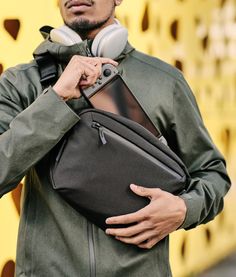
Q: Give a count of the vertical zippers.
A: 1